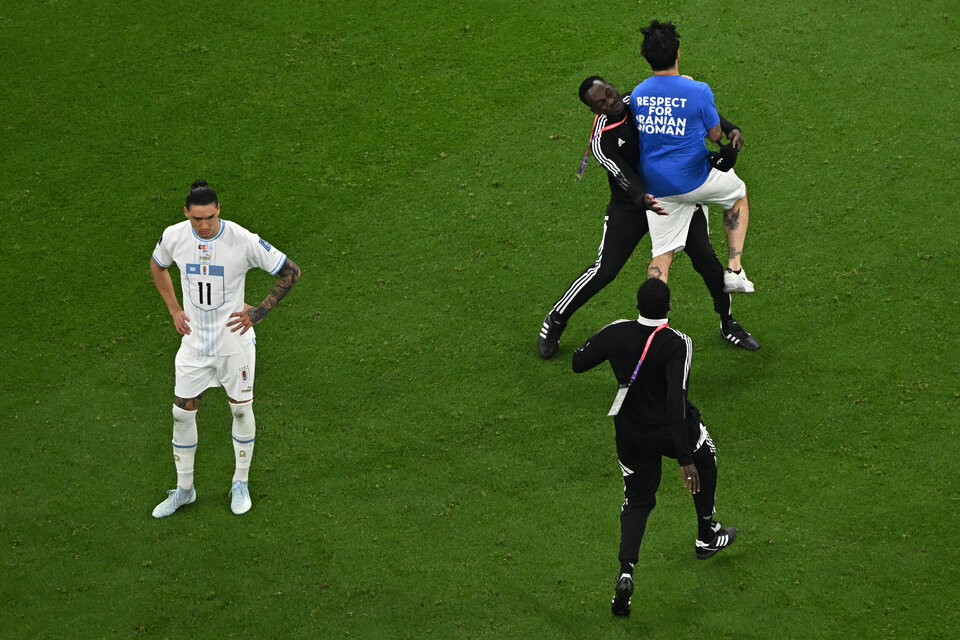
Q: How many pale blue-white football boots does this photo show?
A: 2